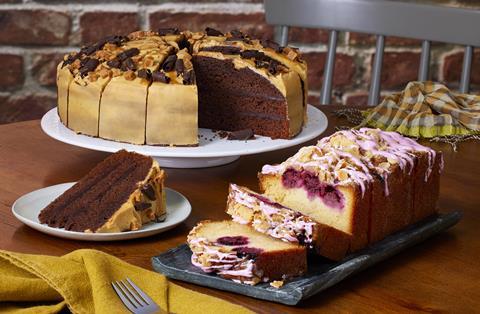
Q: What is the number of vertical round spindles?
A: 5